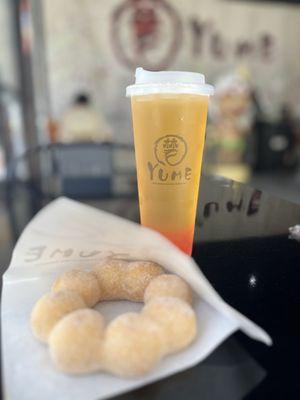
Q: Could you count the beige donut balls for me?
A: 8